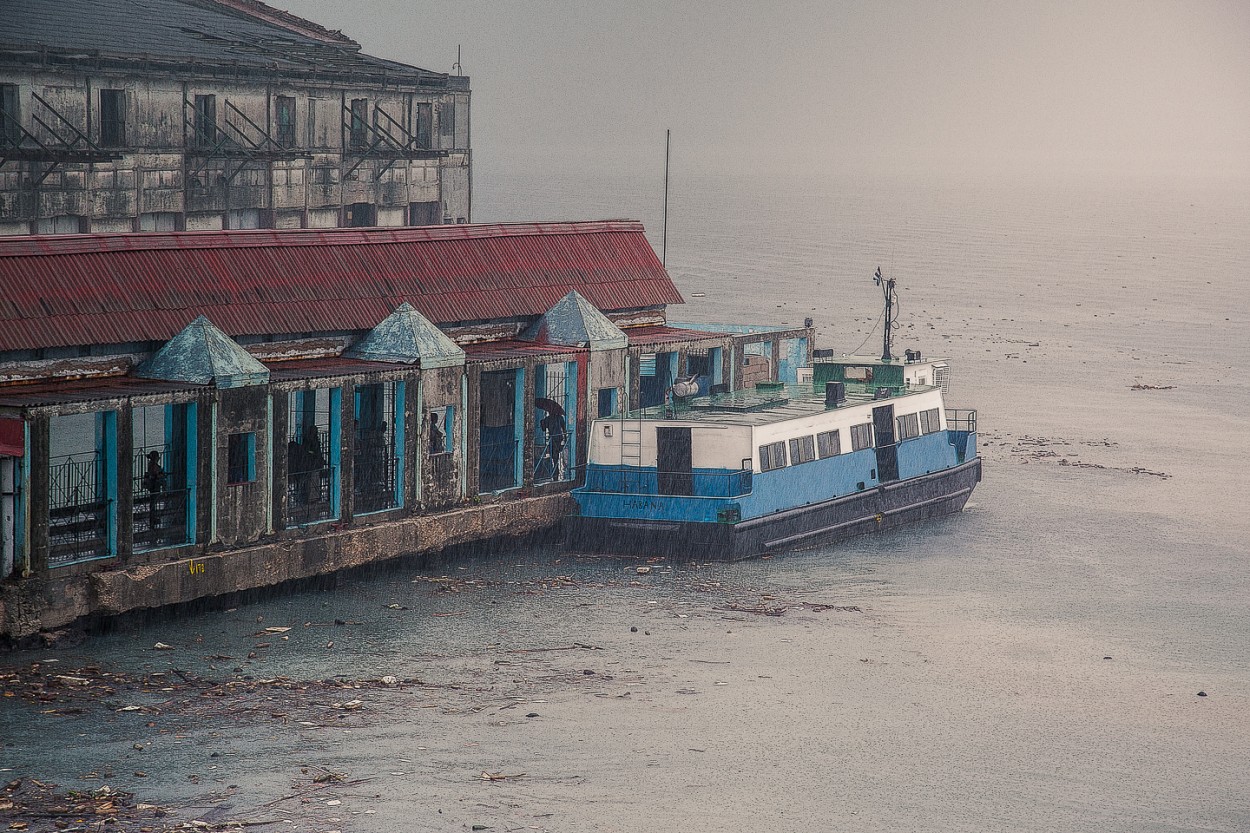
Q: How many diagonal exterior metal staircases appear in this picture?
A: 3